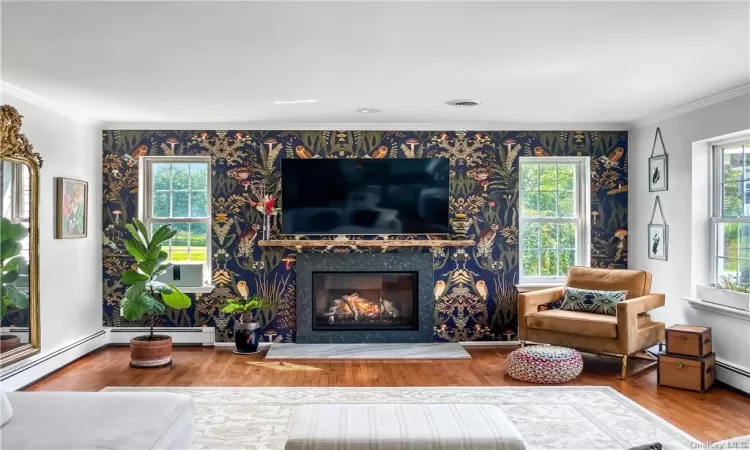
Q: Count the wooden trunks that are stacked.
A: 2